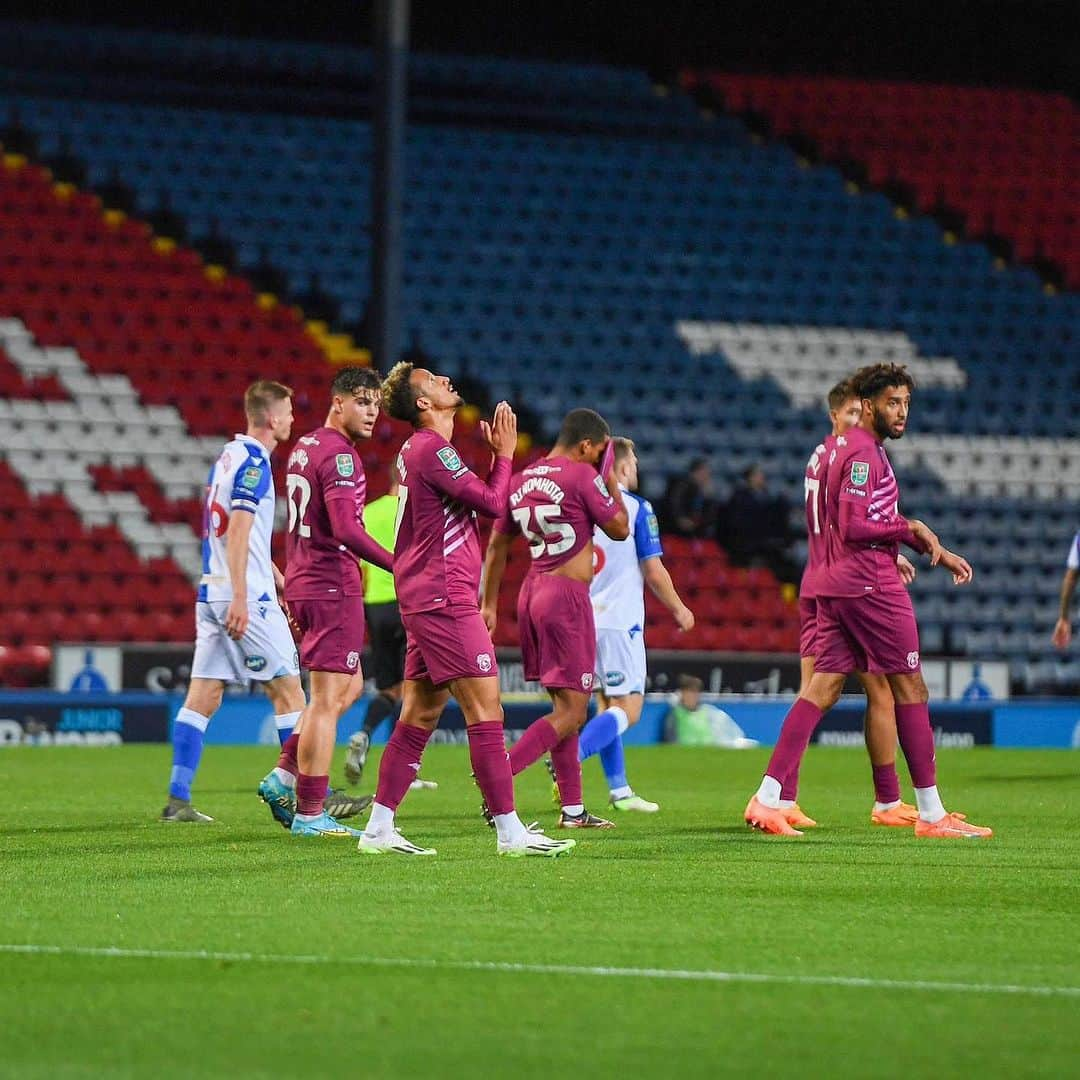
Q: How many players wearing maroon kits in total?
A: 5